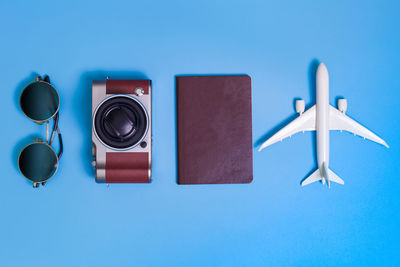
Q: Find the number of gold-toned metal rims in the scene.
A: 2